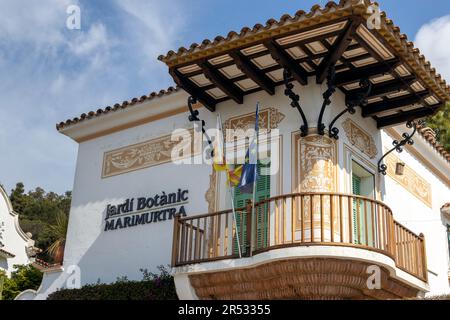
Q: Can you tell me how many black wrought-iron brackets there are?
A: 5